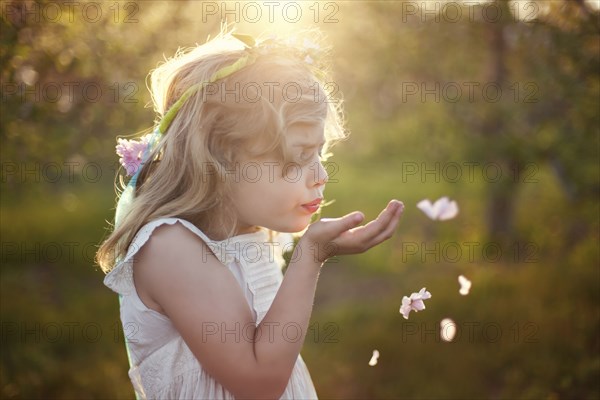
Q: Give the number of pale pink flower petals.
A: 5